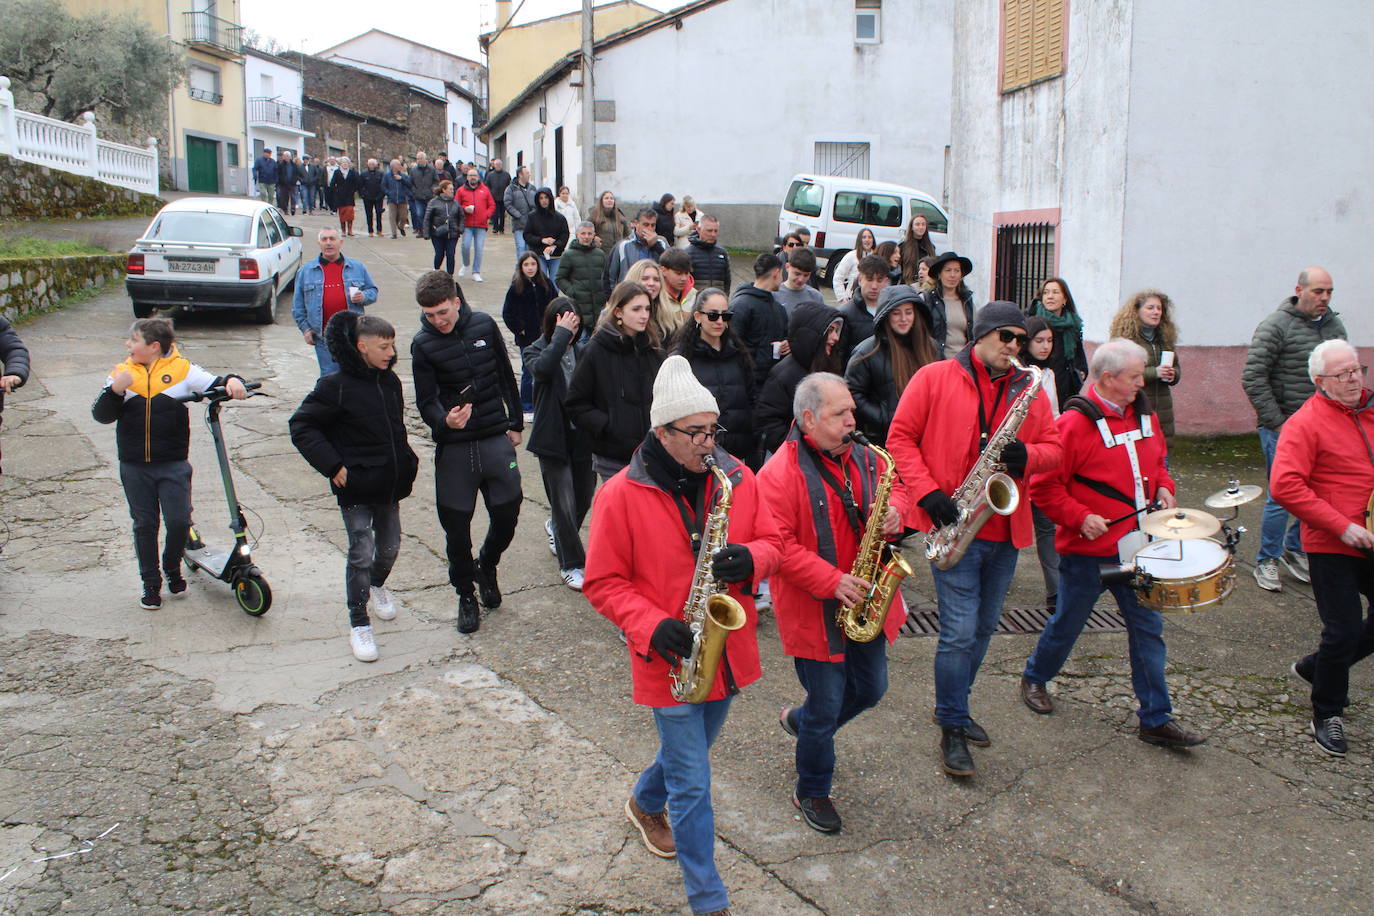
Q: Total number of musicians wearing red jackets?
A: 5